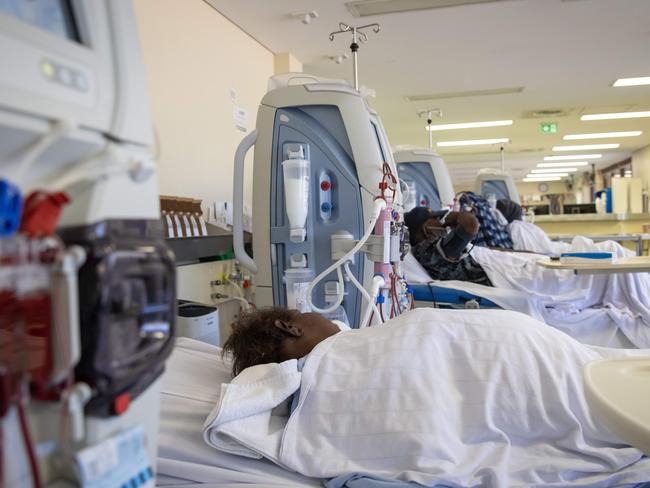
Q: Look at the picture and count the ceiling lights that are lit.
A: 11